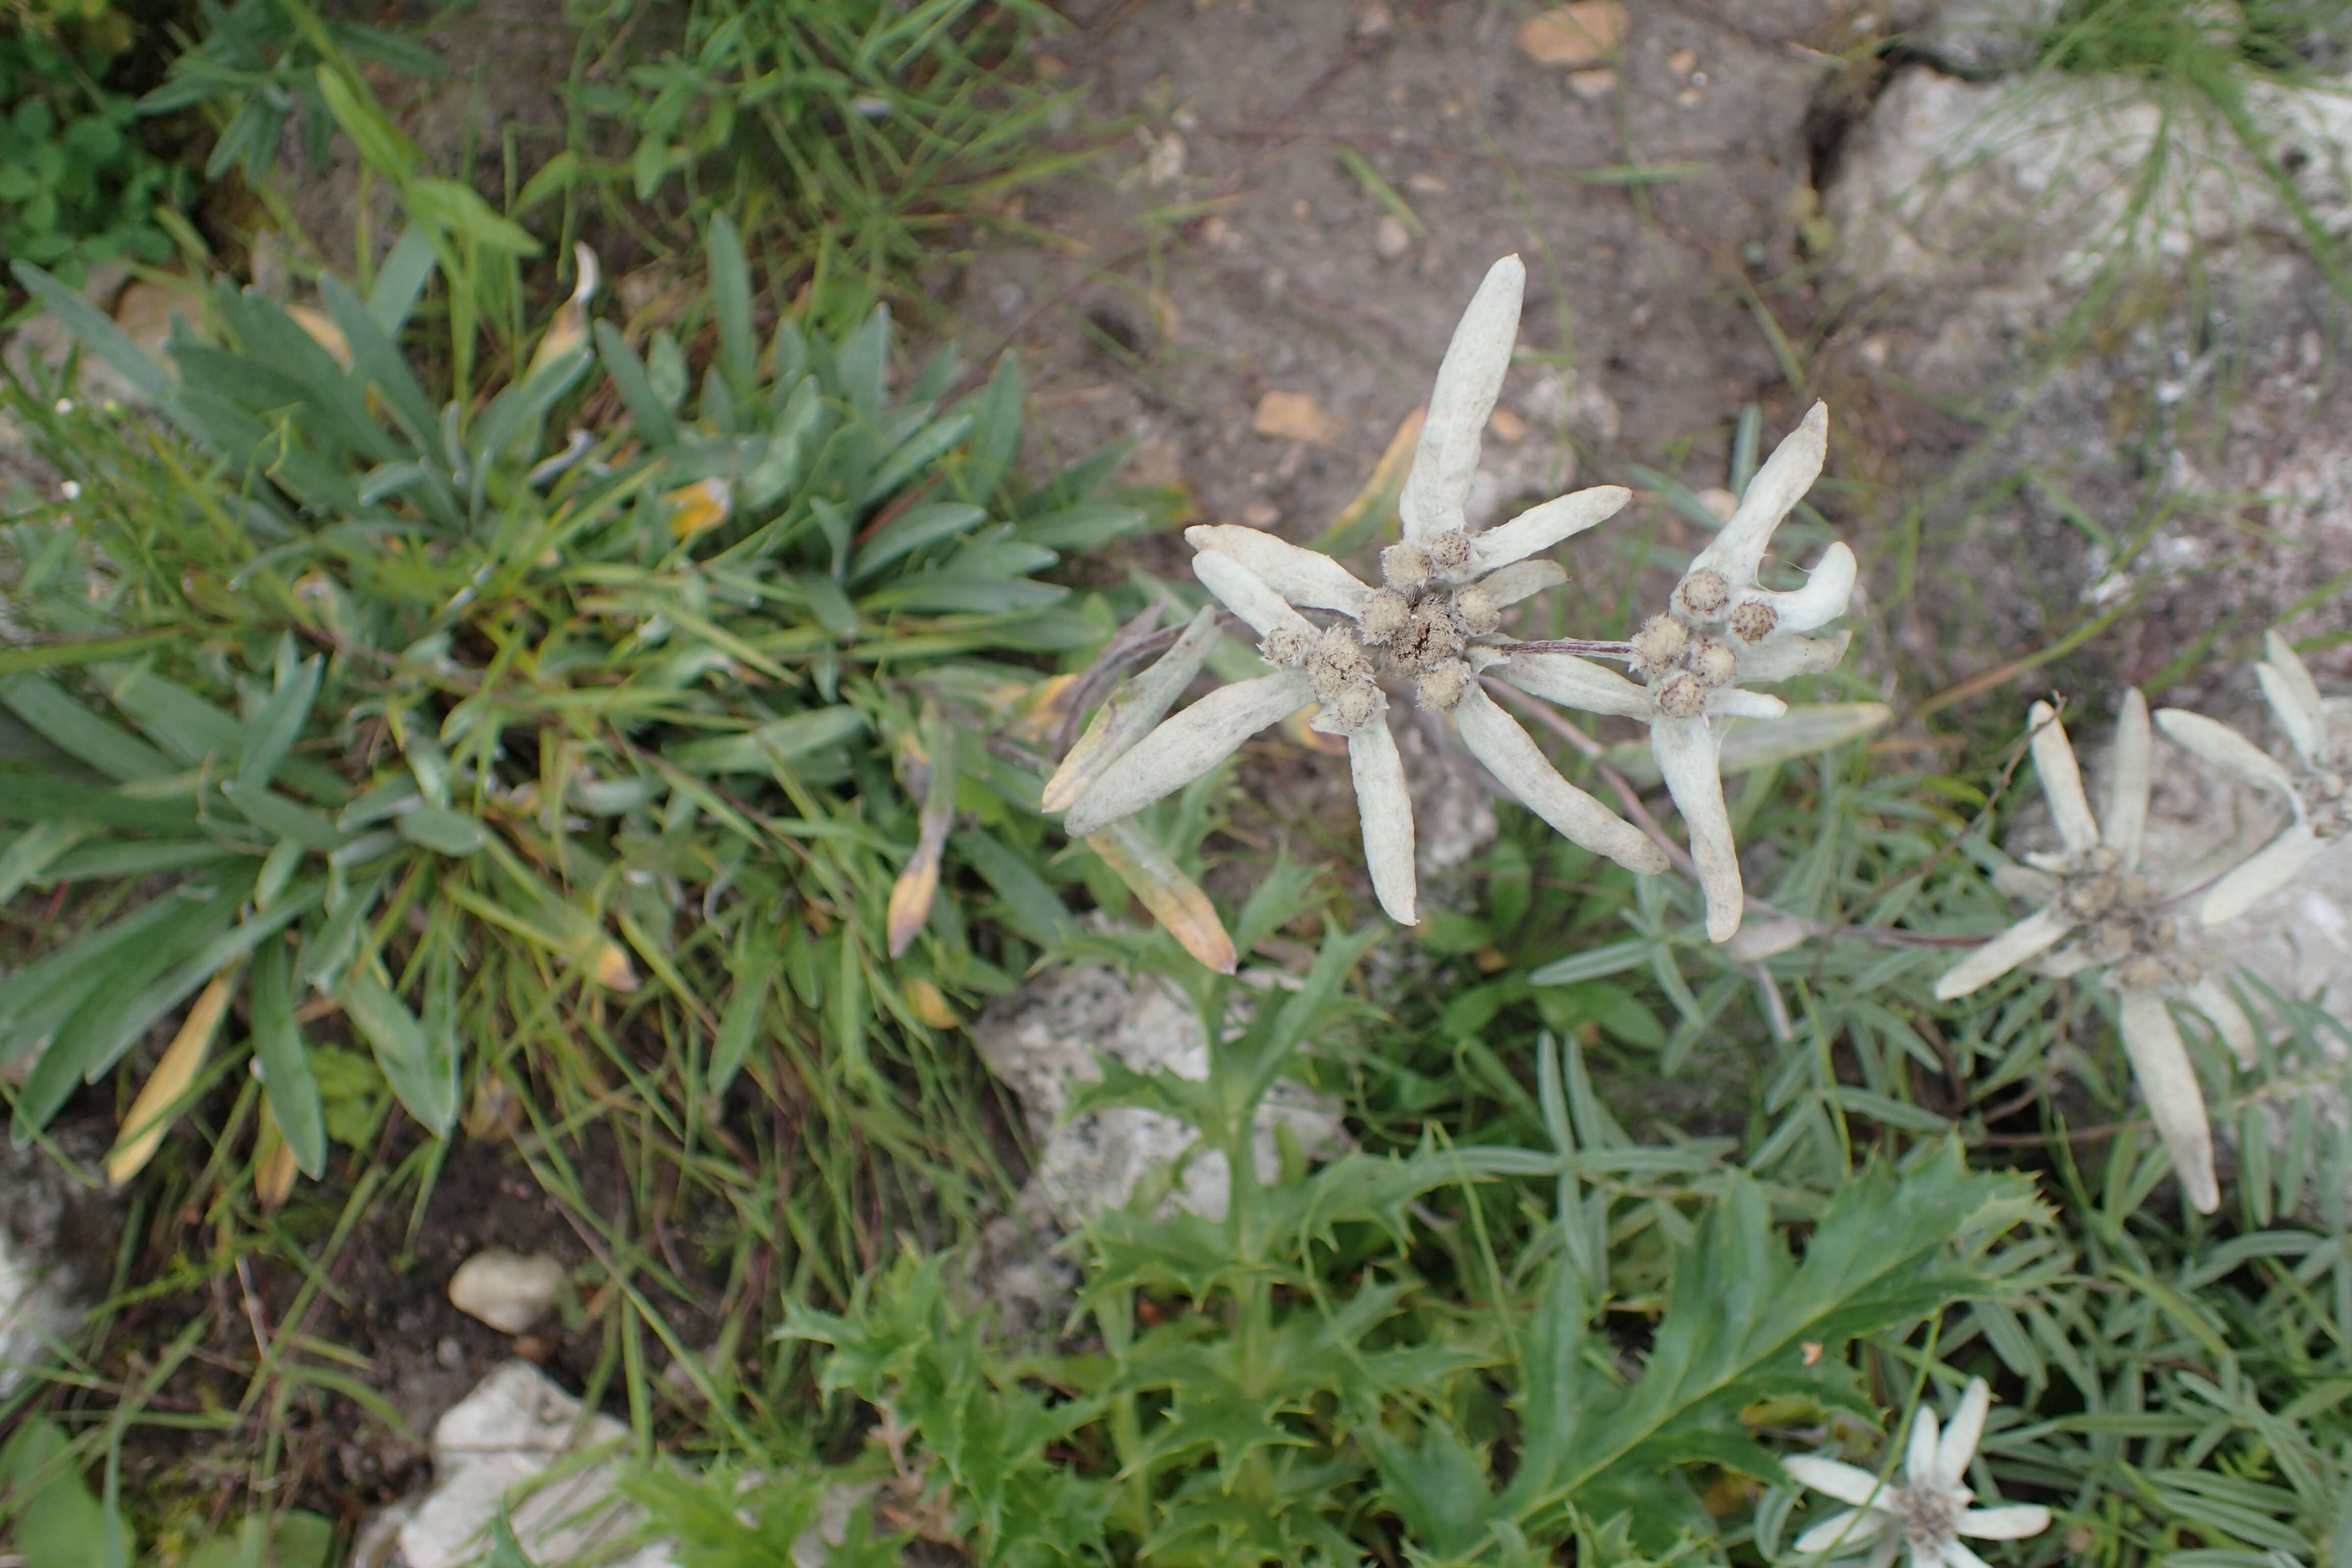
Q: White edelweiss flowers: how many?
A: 5